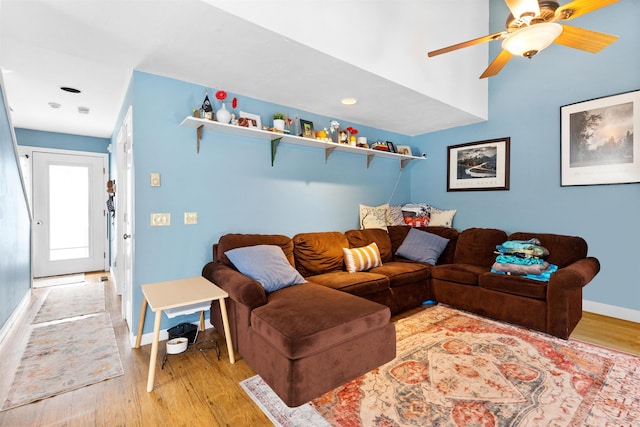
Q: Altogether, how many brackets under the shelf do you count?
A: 5